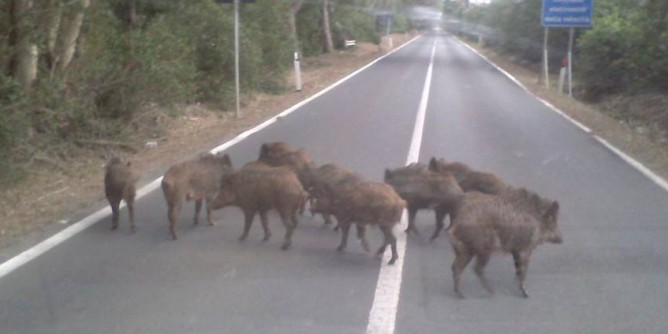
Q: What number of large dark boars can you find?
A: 9